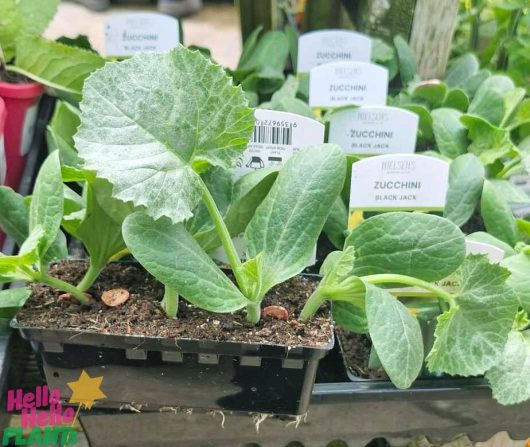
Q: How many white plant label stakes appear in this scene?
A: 7